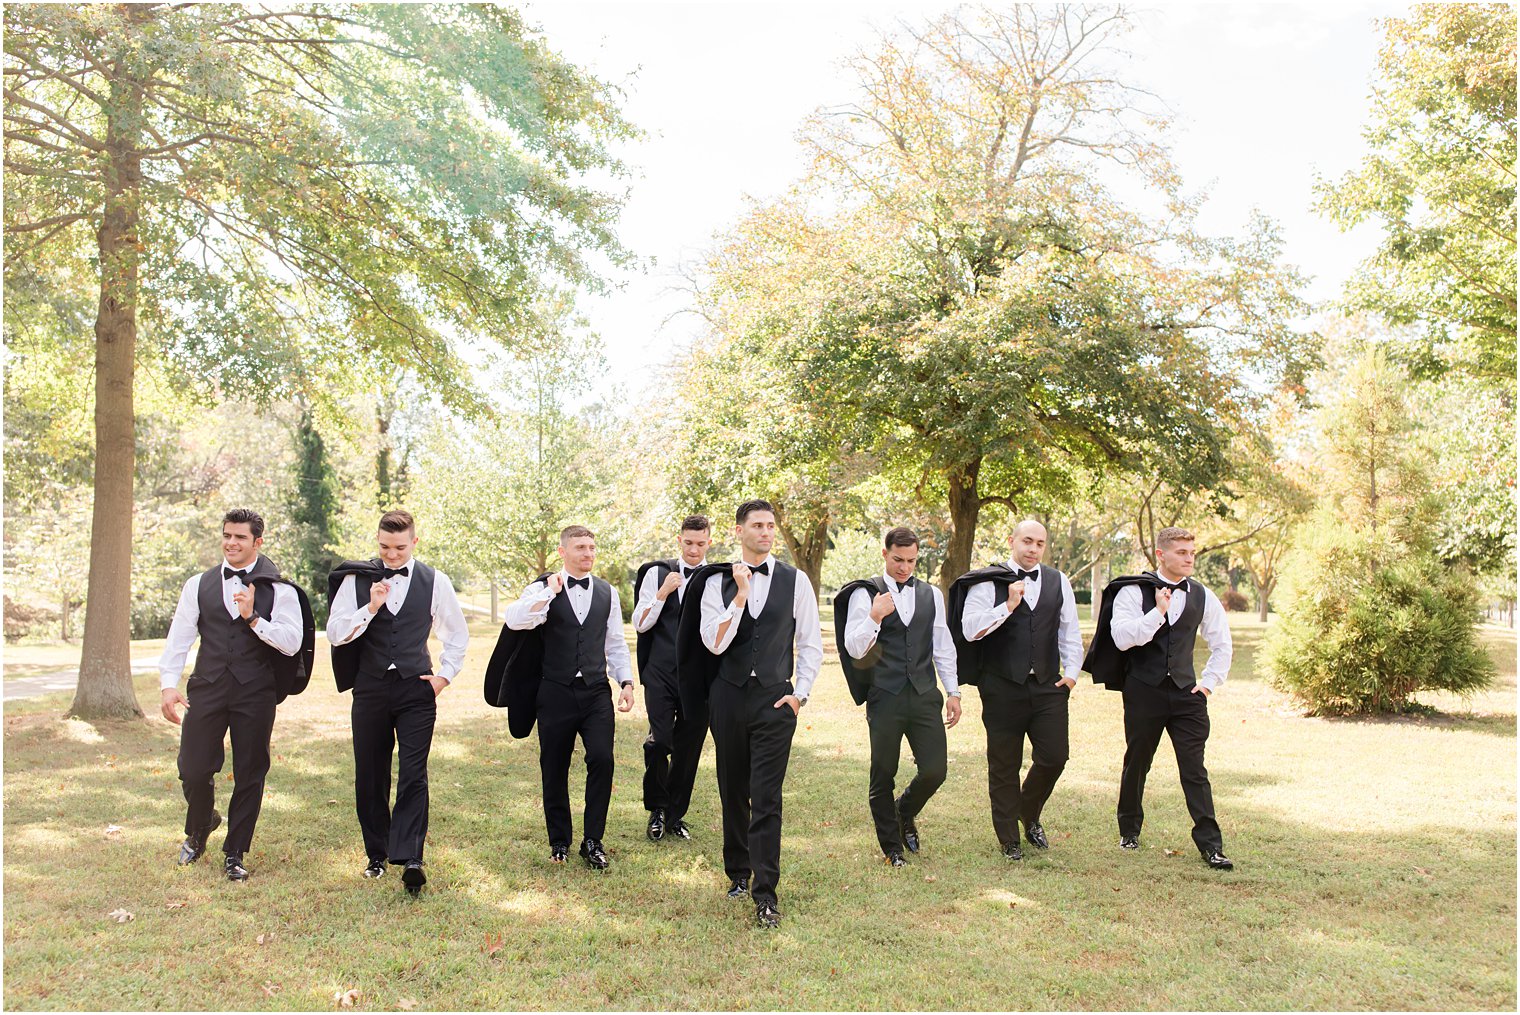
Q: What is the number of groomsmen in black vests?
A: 8